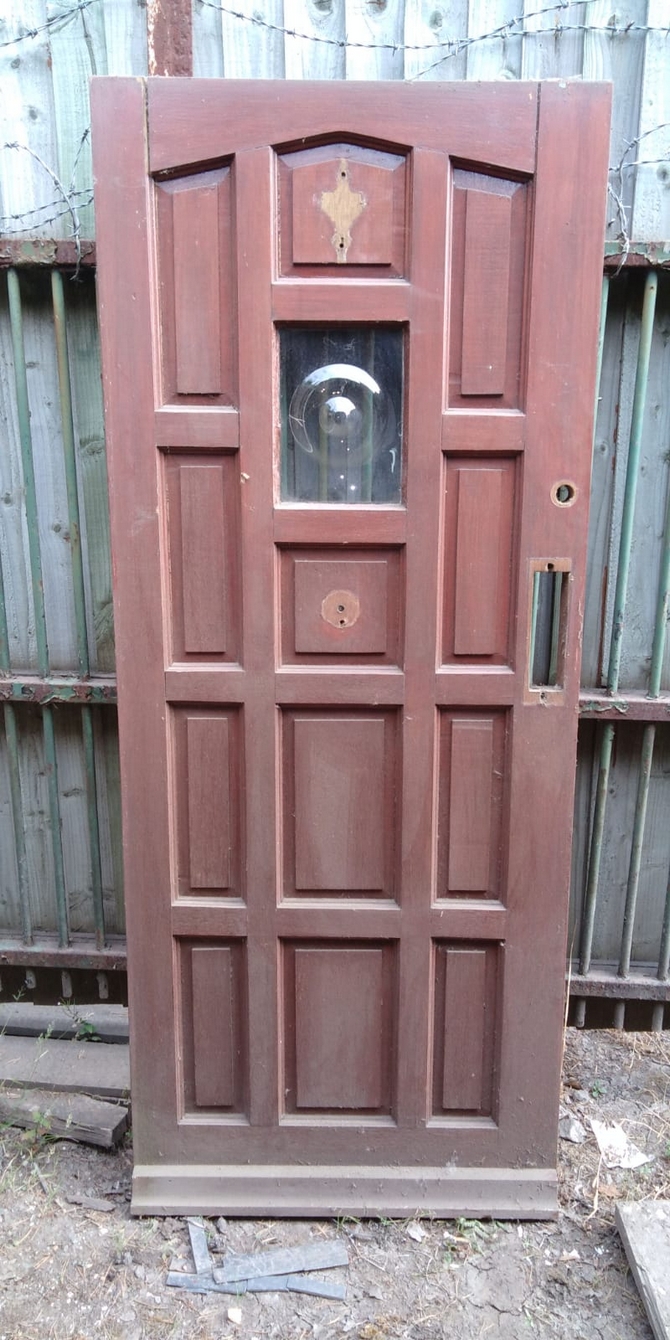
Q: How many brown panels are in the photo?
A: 12